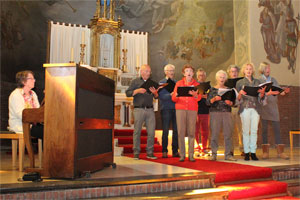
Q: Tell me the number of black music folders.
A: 8